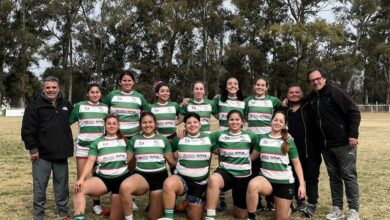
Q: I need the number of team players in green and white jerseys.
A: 11